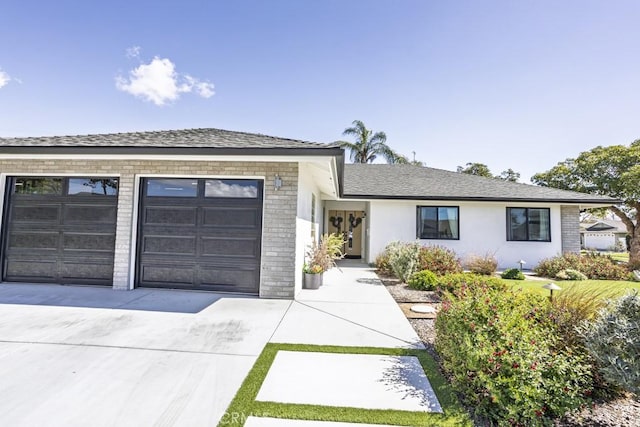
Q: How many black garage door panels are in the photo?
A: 12